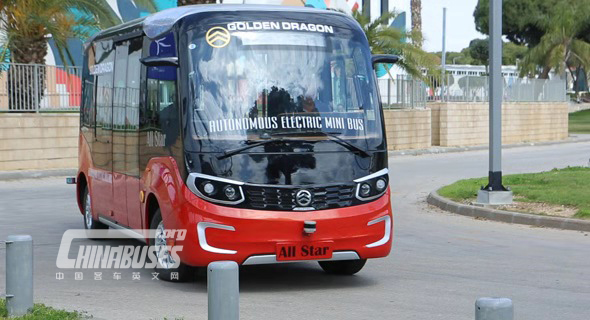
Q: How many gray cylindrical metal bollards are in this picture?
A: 3